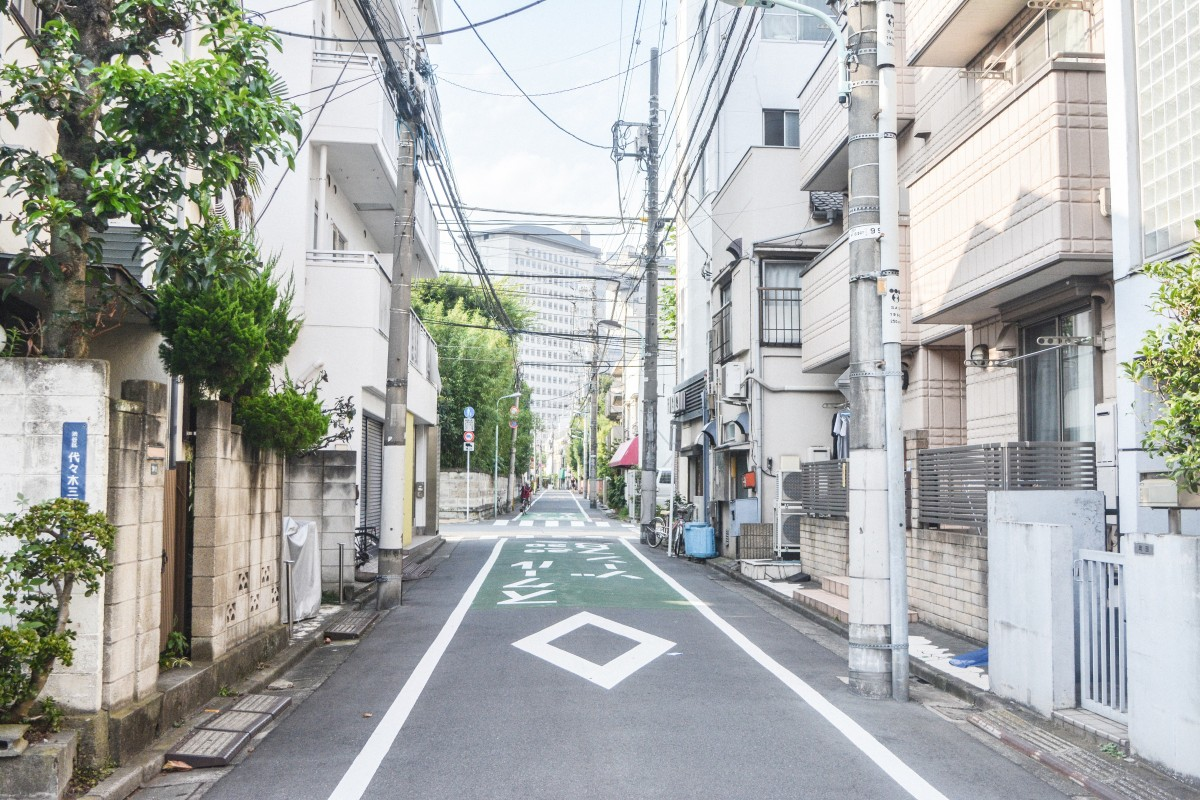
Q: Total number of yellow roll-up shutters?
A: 0